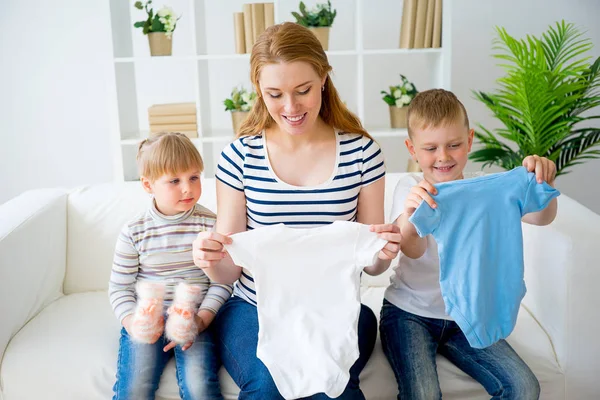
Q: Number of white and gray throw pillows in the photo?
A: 0